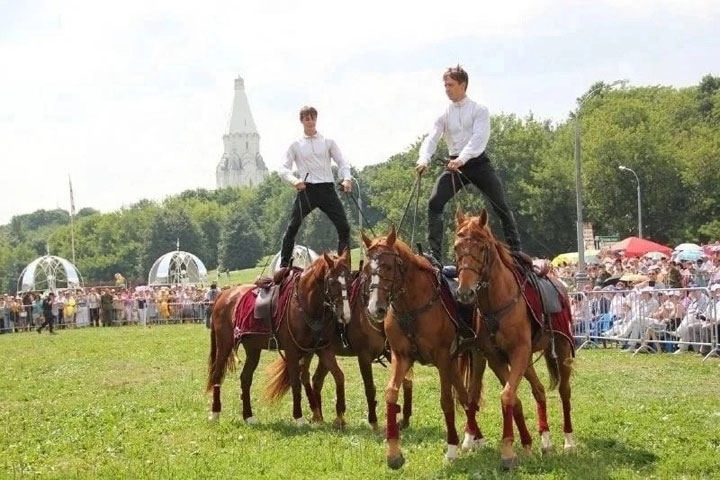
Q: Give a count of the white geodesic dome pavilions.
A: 3